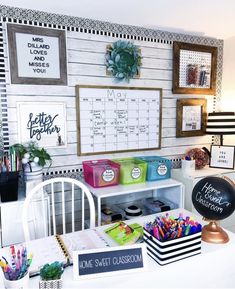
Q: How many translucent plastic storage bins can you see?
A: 3